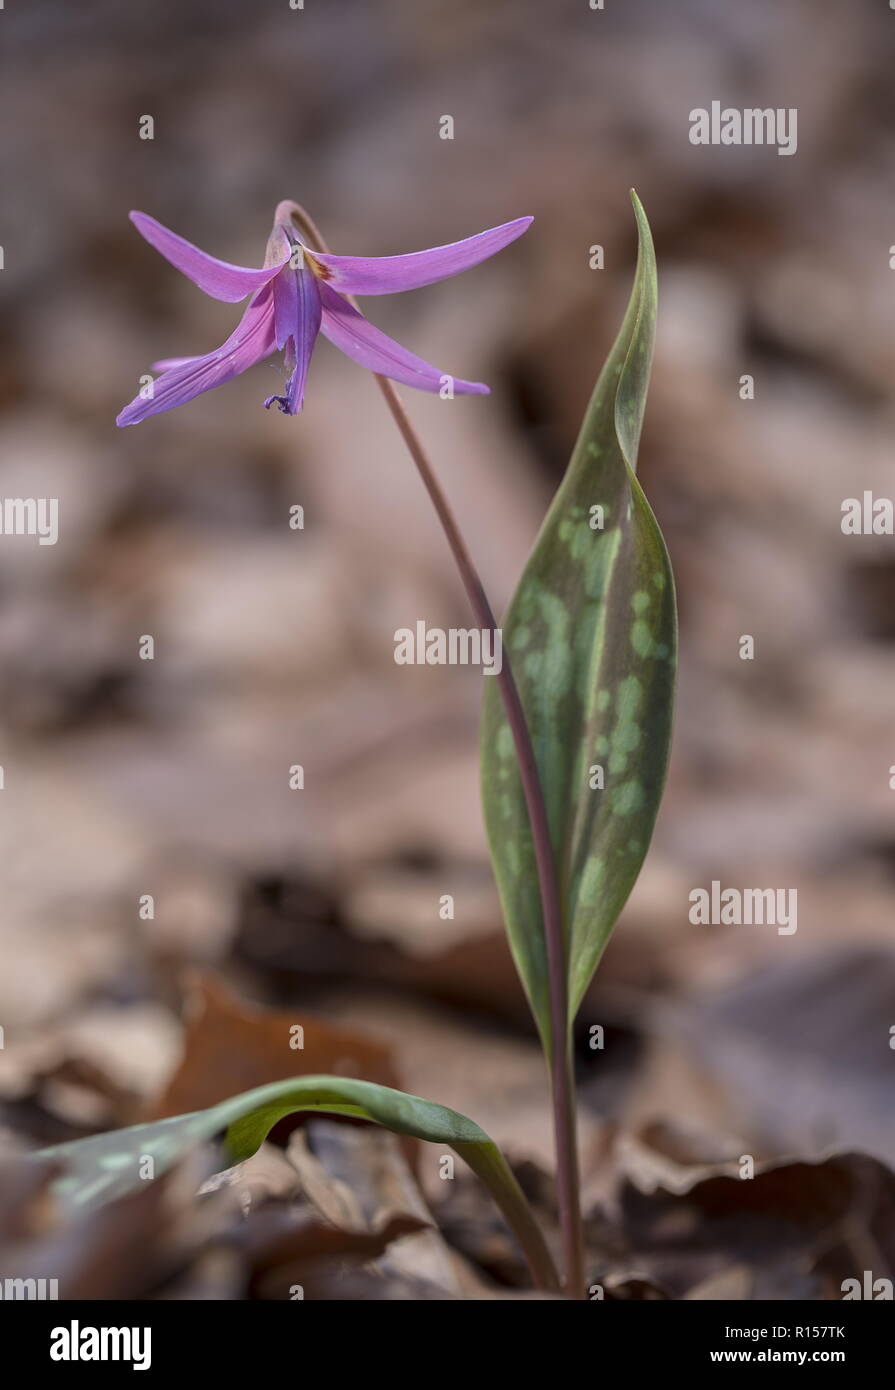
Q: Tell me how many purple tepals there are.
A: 6